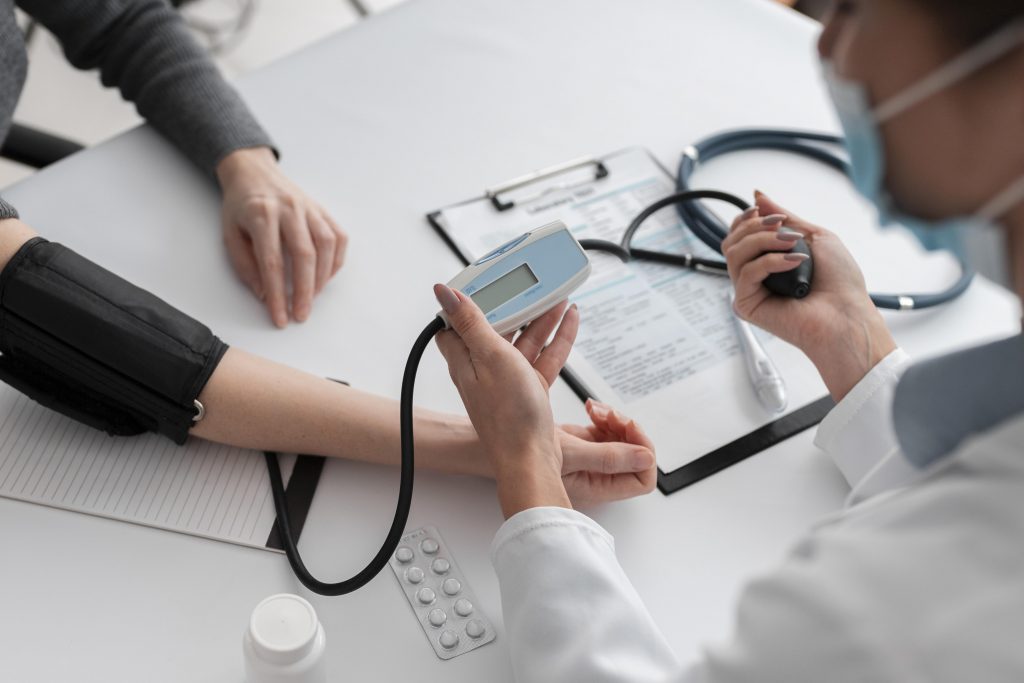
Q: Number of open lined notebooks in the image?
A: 1